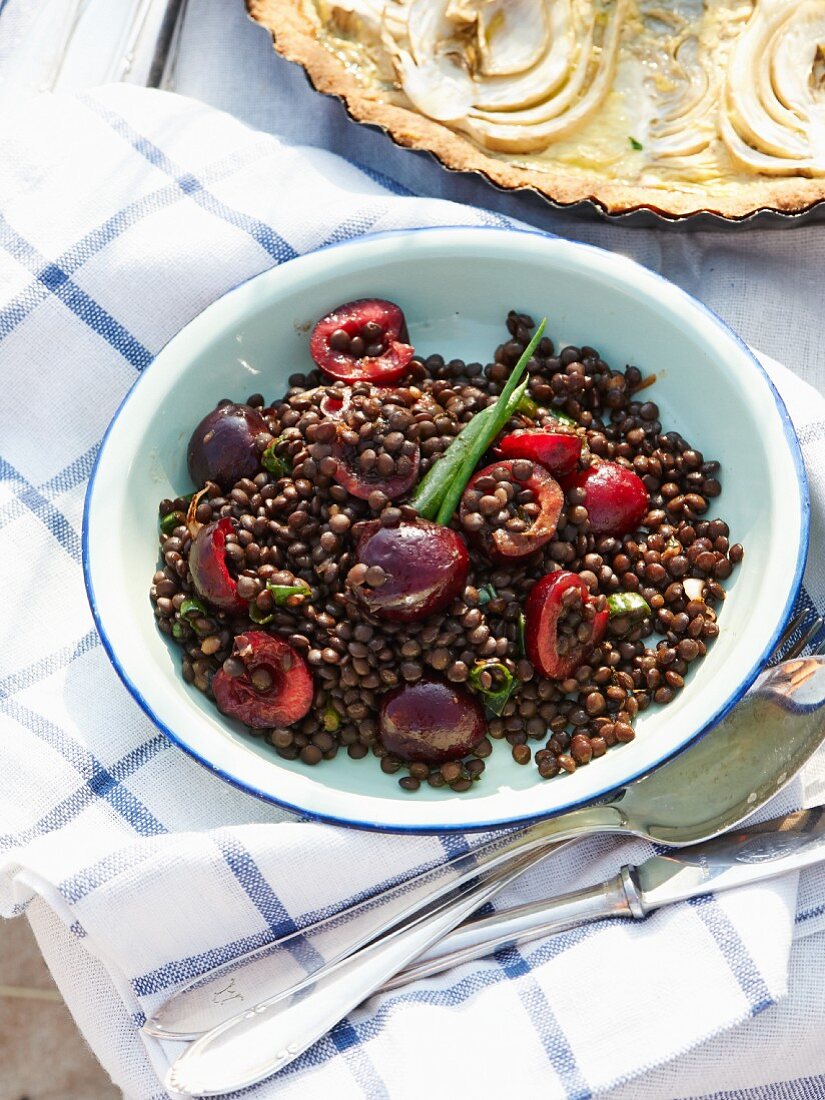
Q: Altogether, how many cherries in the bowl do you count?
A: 11